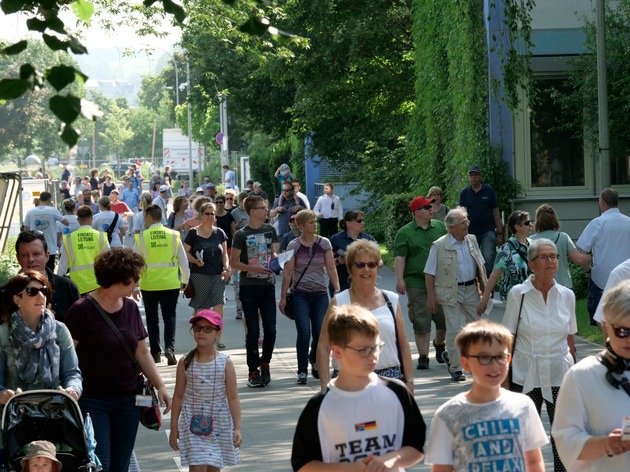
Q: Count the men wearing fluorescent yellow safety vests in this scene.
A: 2